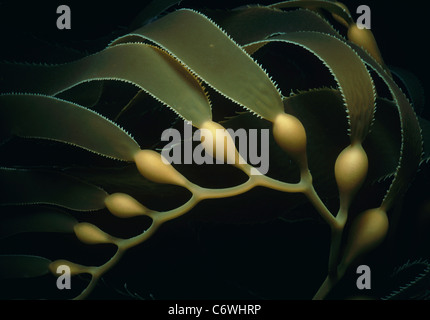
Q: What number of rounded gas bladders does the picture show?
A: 9